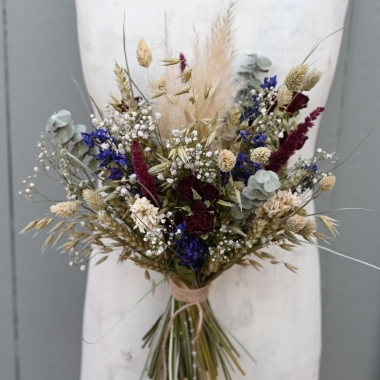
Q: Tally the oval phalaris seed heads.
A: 11